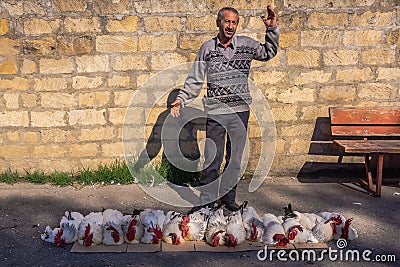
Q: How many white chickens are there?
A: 14